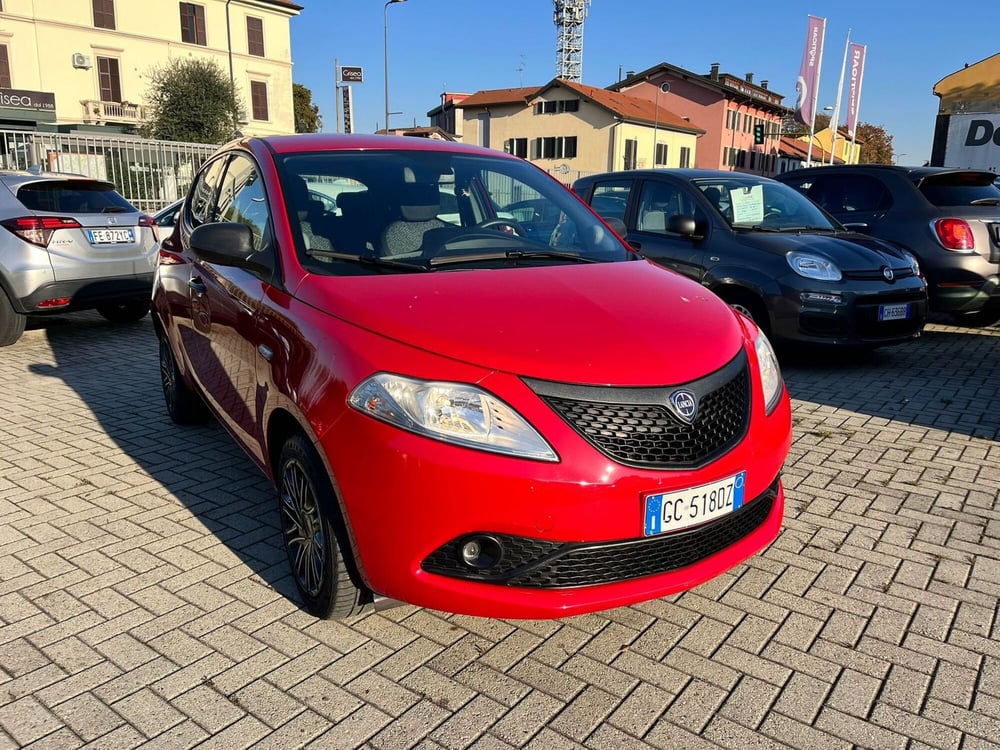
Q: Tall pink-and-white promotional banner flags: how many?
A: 2